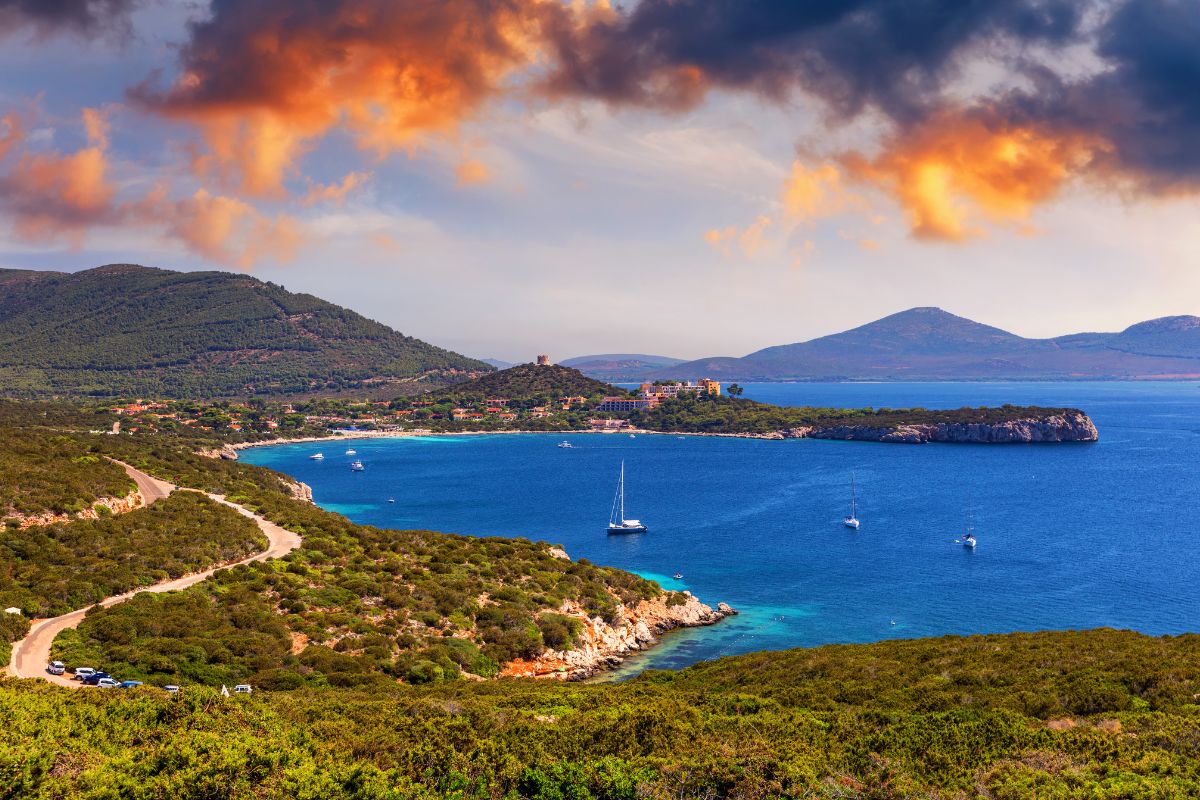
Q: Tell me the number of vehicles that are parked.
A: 7